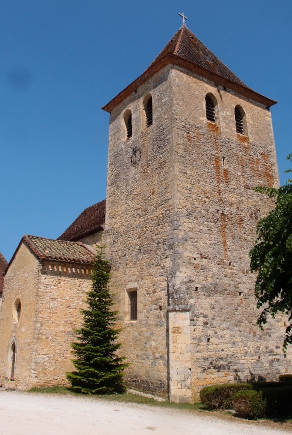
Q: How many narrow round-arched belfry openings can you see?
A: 4